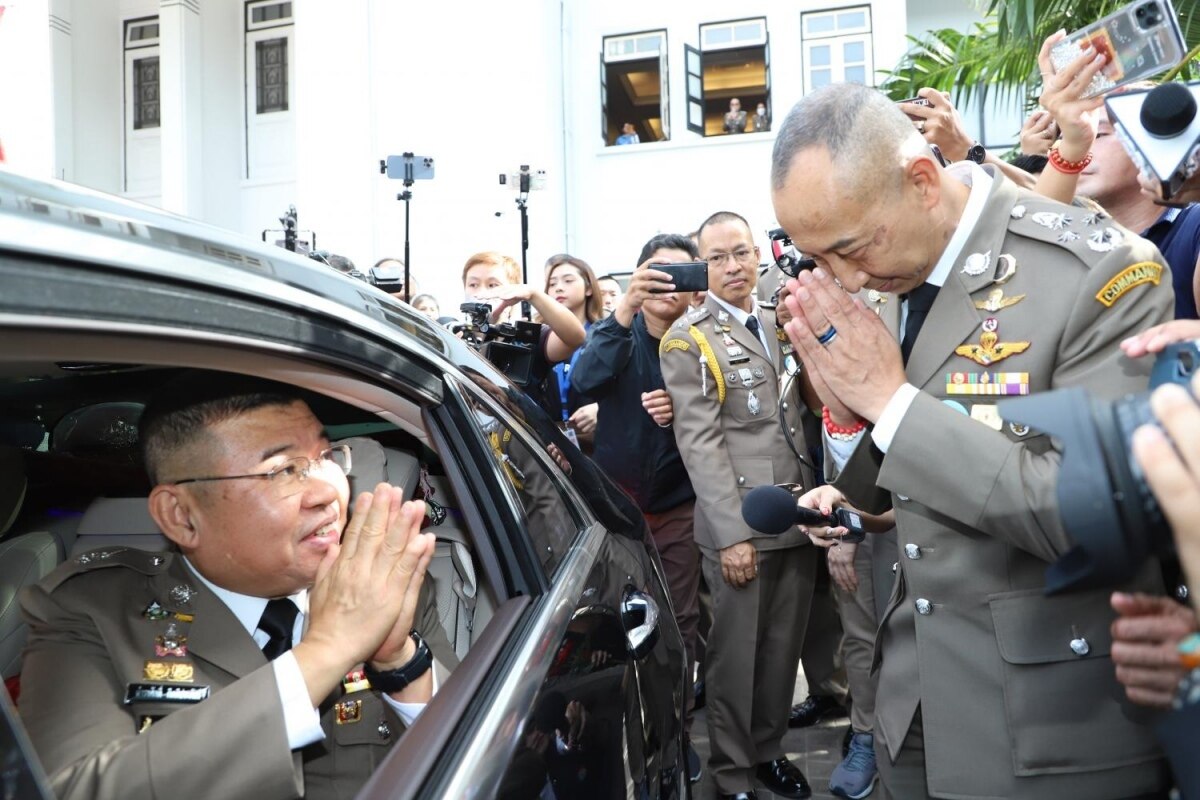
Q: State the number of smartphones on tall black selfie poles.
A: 2